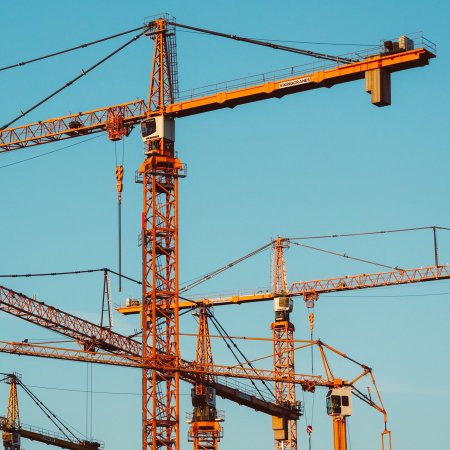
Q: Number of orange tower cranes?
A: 5